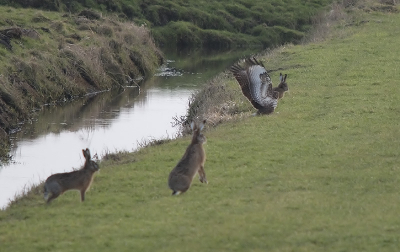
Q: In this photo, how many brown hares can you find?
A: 3